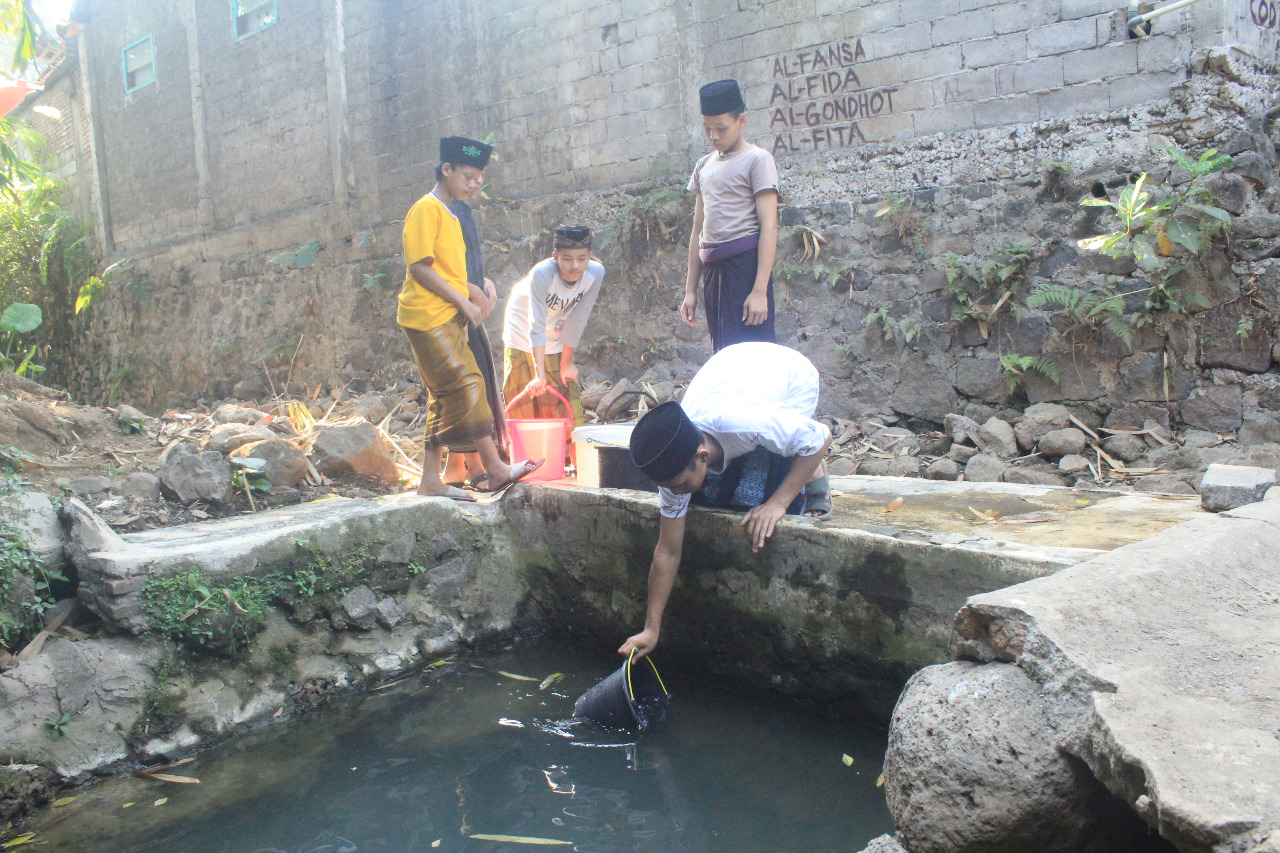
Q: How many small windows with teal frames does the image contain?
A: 2